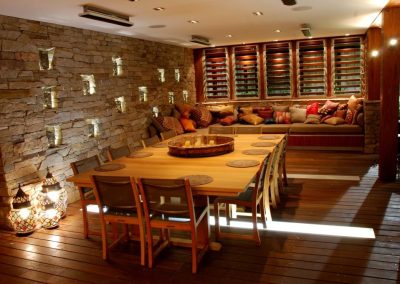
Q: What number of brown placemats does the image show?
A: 8